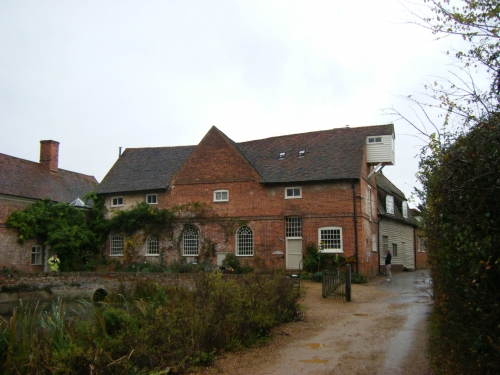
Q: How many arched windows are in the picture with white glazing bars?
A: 4